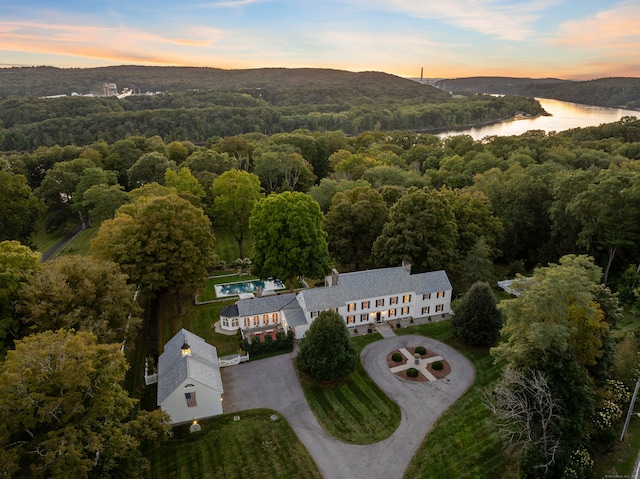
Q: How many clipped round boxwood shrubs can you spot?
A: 4